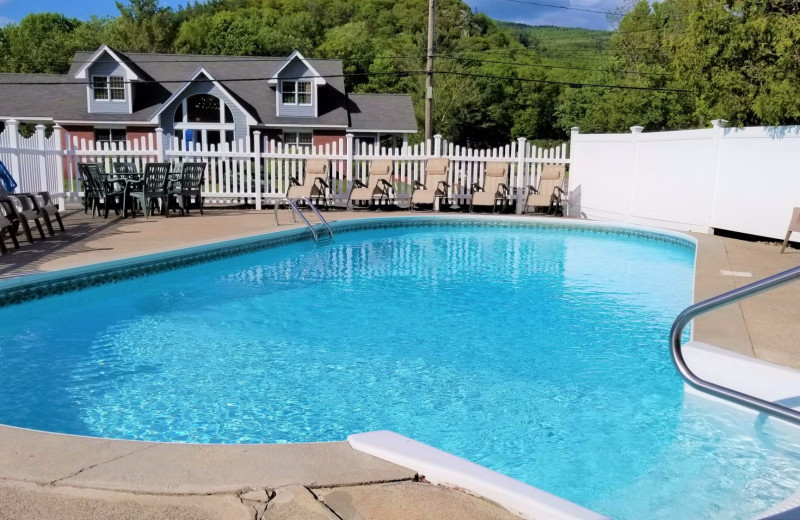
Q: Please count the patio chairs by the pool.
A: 15